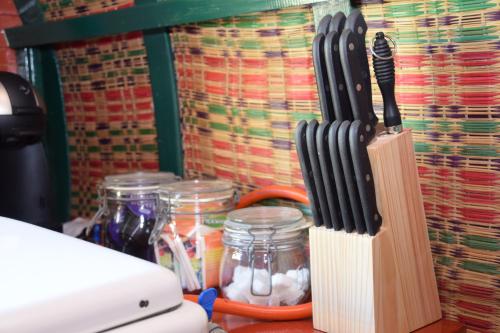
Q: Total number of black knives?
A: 12